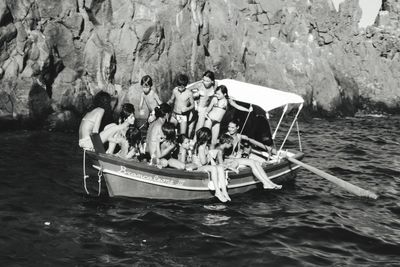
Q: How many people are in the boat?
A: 13